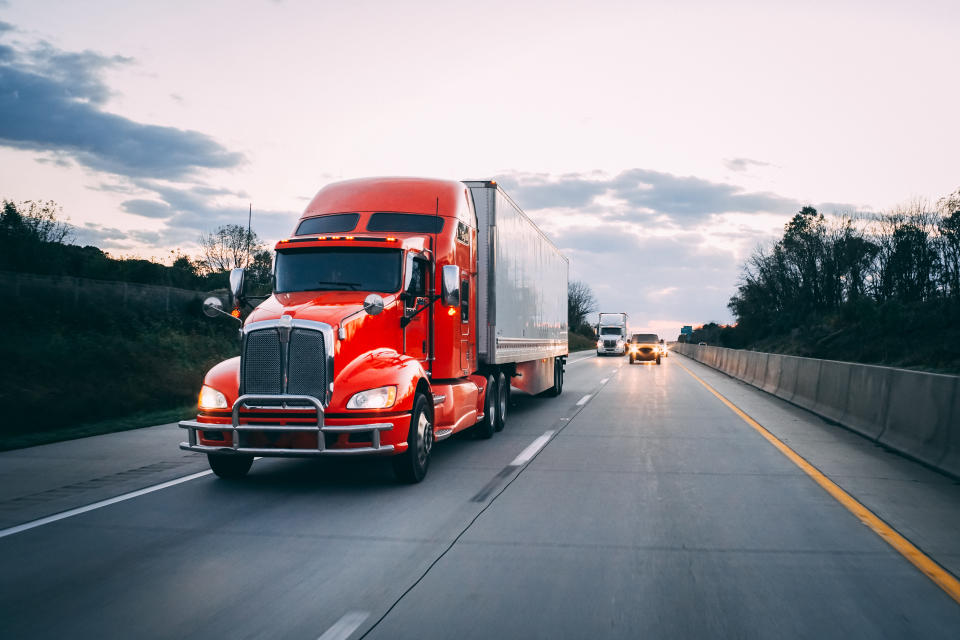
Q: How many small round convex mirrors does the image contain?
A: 2